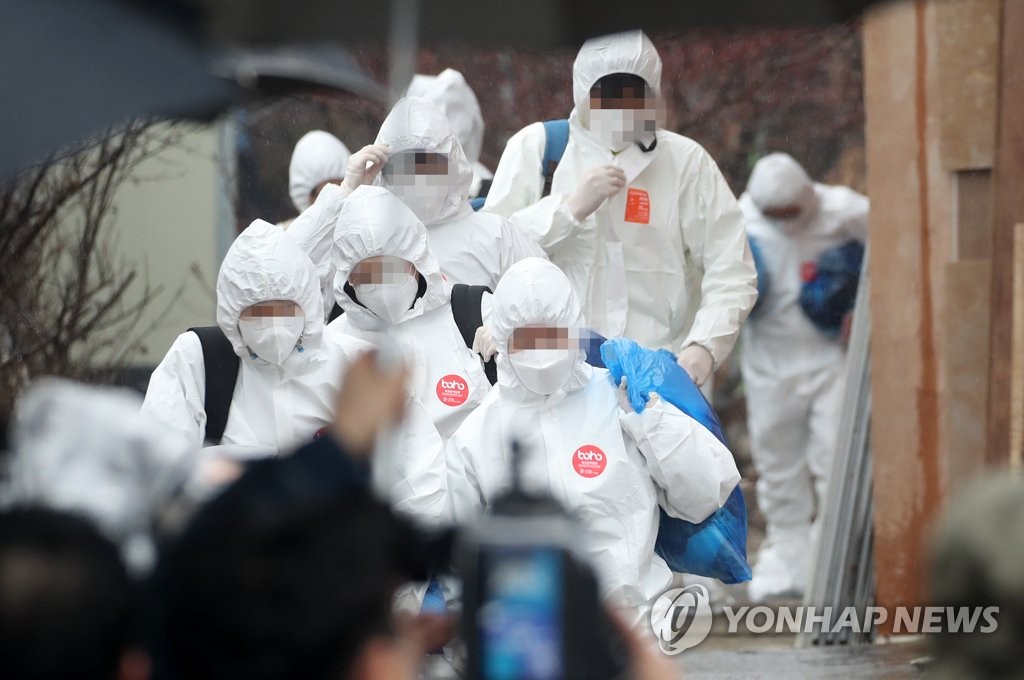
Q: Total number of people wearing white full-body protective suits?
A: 8